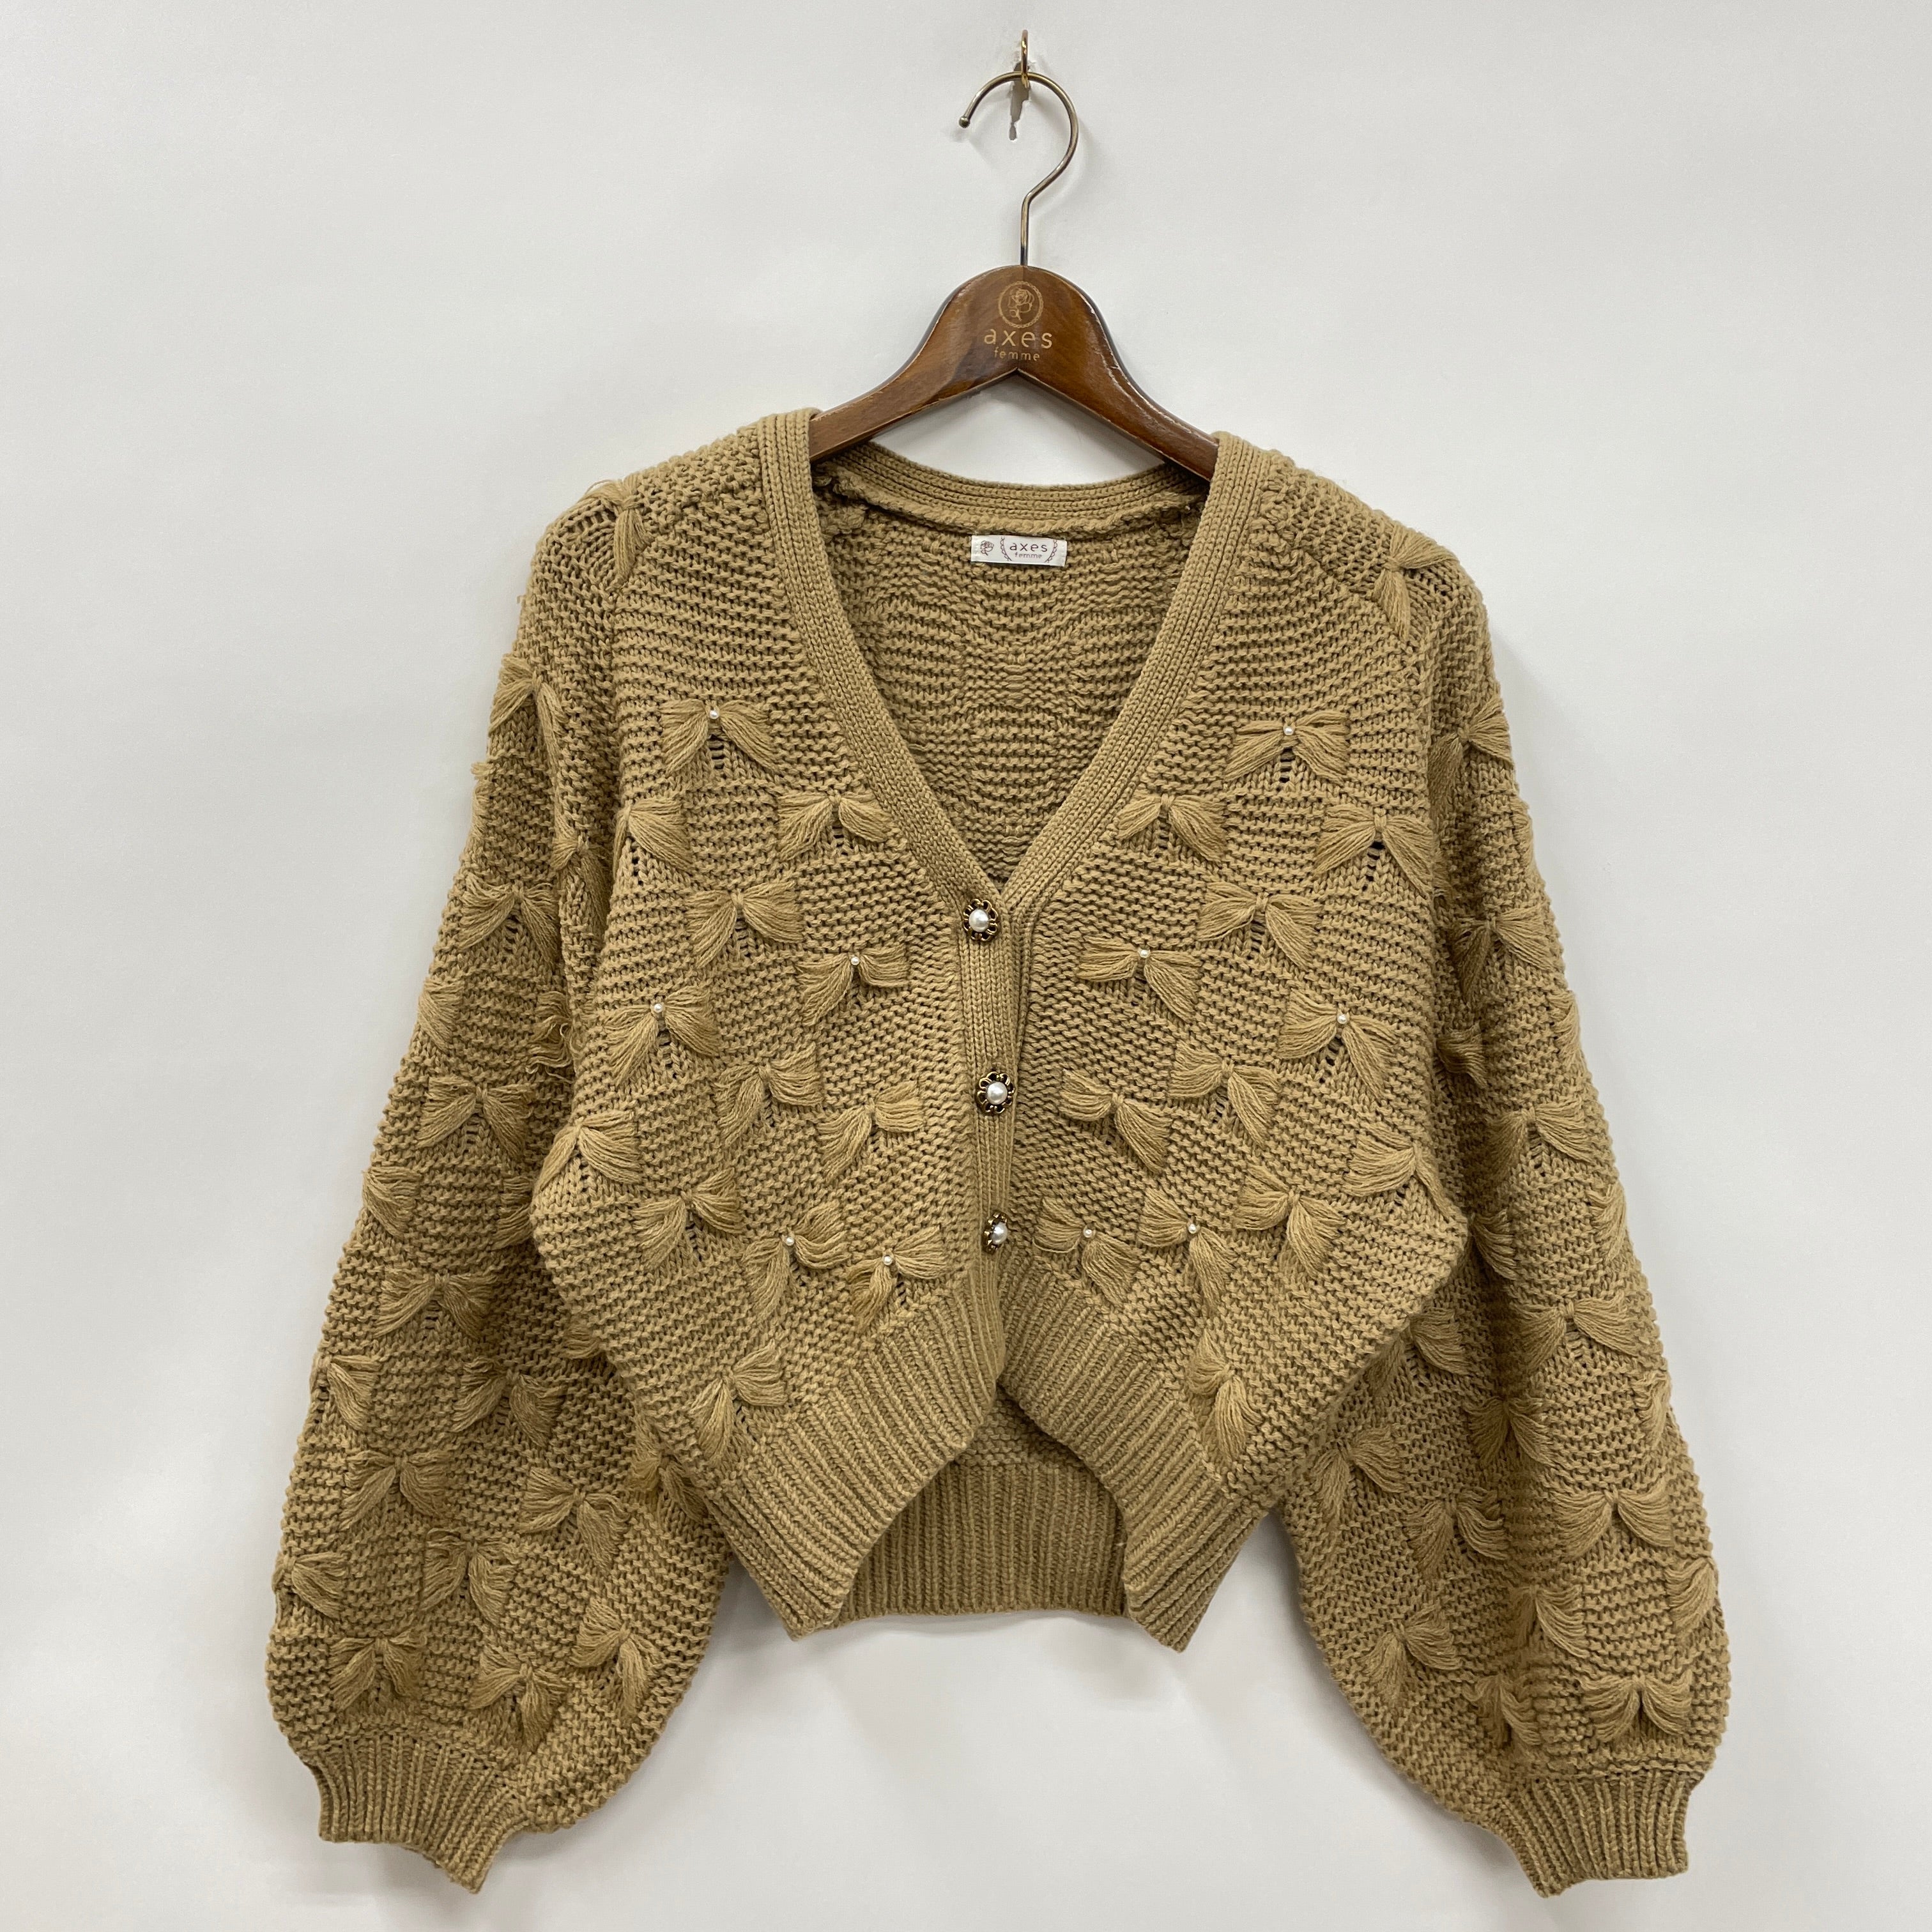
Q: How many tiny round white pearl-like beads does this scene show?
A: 10